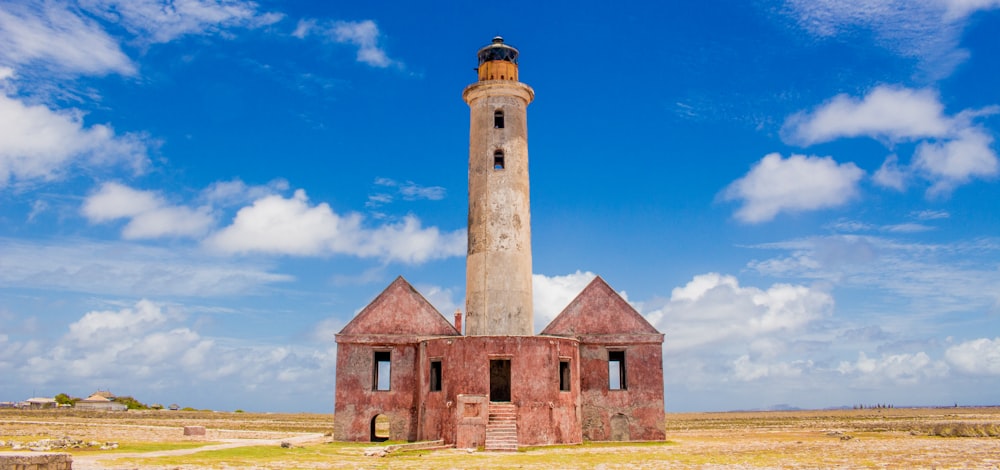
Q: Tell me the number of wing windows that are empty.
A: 2